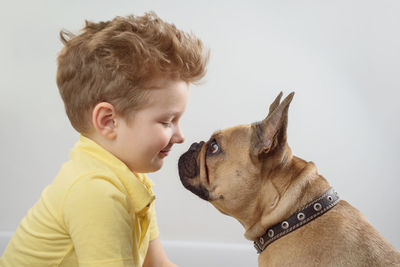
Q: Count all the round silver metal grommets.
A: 6